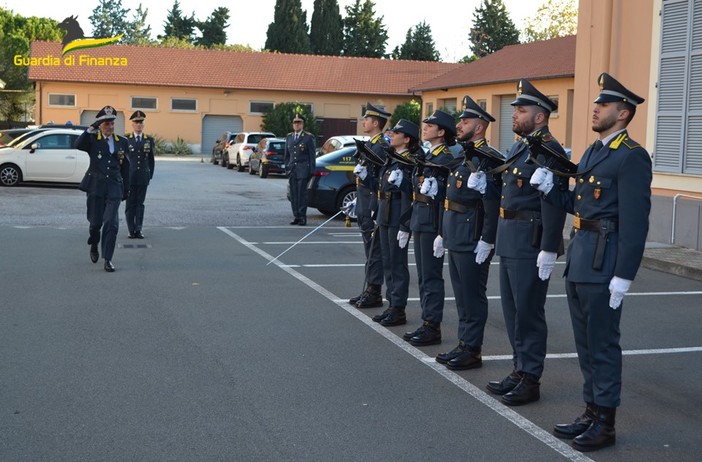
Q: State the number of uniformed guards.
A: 9